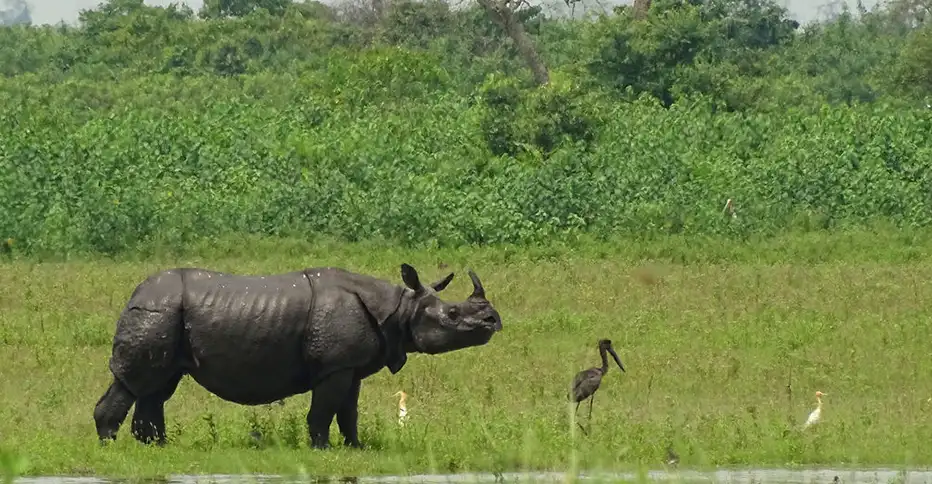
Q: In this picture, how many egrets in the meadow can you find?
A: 2